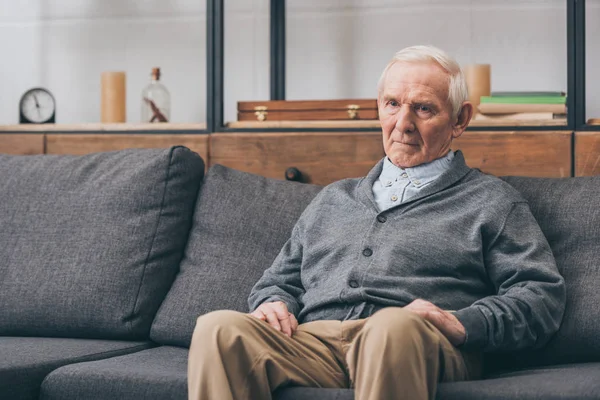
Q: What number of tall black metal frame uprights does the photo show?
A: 3